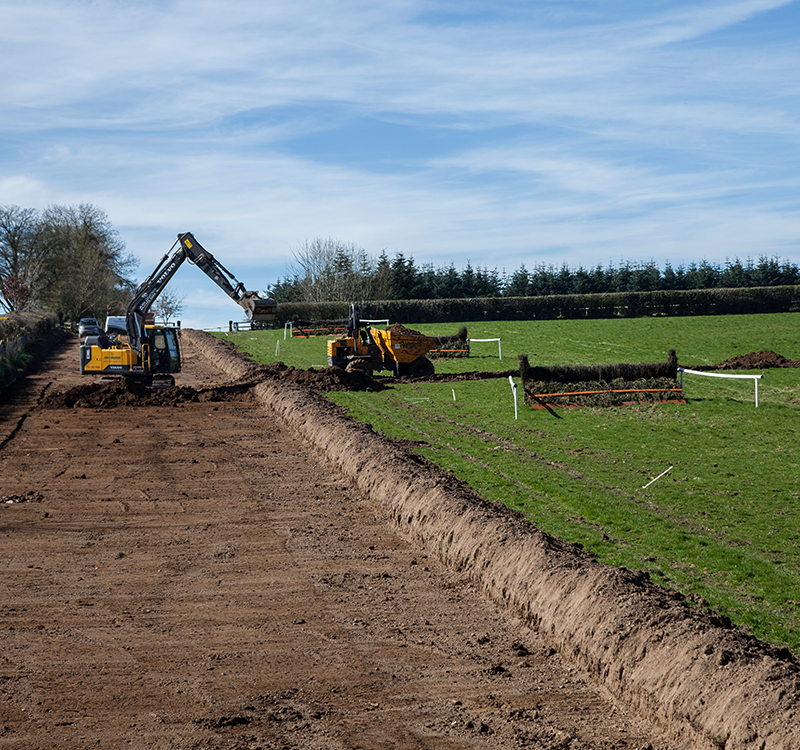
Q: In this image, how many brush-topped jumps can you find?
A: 3